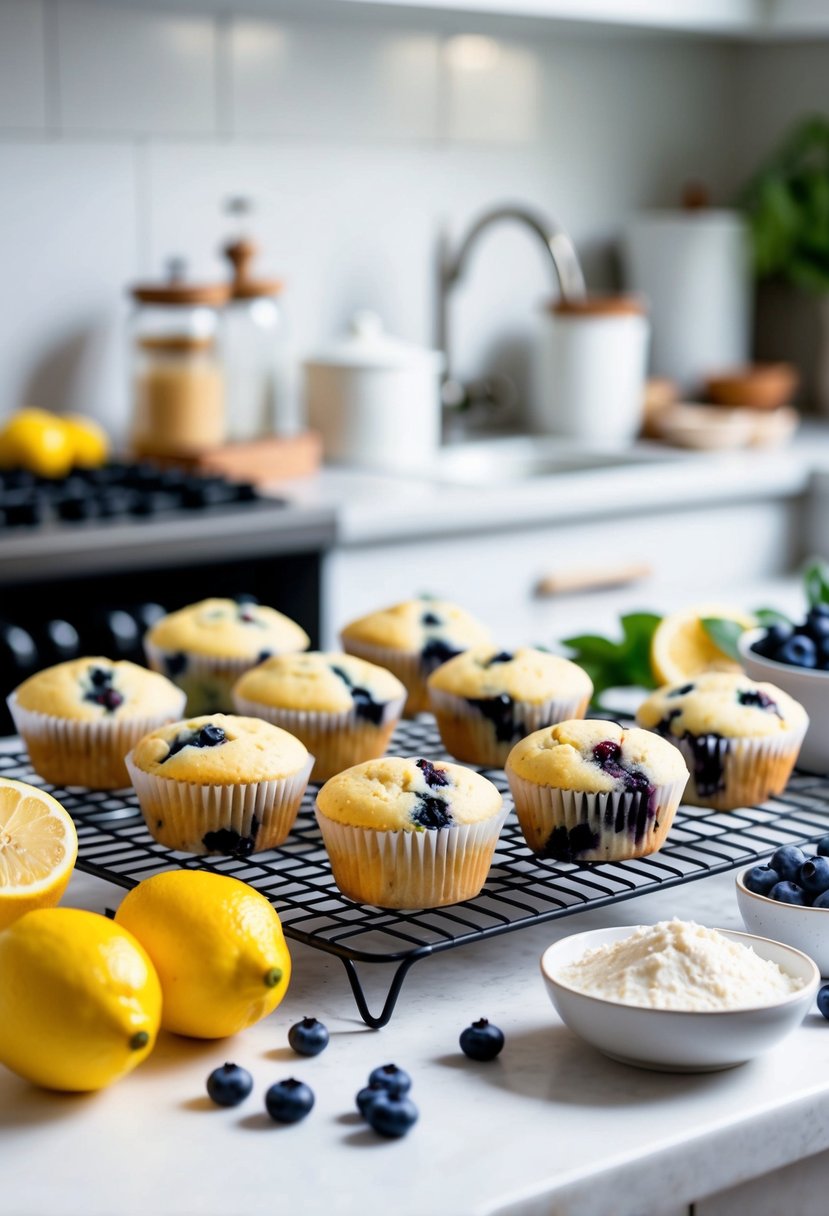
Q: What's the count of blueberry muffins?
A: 9